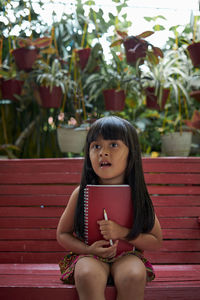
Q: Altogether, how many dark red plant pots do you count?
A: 8